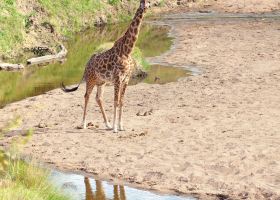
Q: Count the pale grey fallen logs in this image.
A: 2